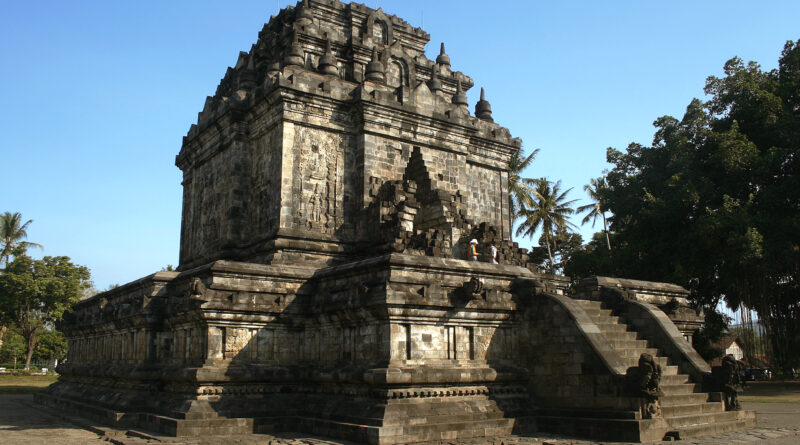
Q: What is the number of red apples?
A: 0